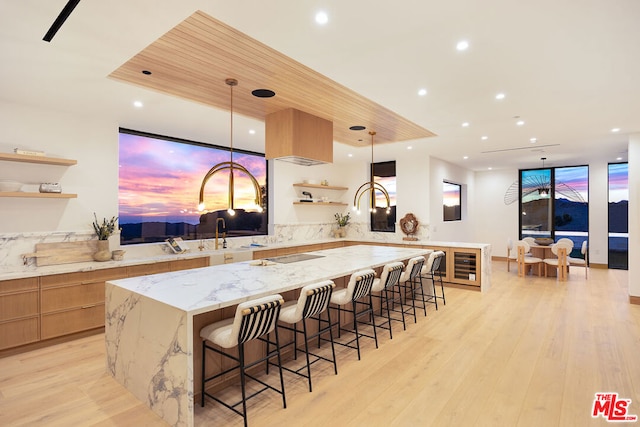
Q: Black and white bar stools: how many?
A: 6